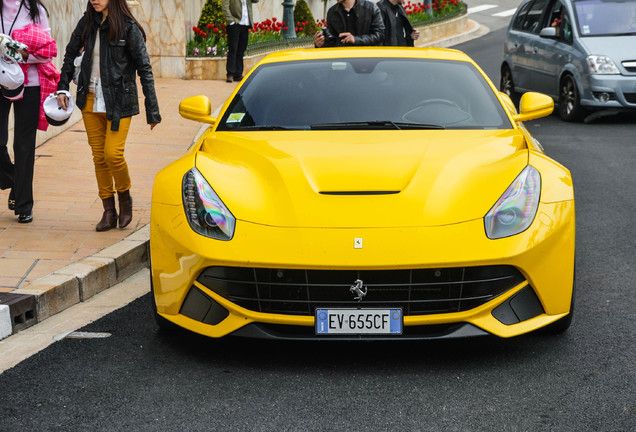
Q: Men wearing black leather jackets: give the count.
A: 2